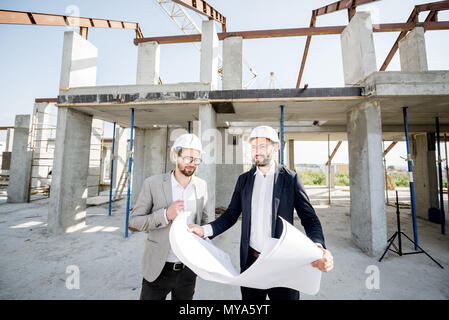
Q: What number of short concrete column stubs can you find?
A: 6